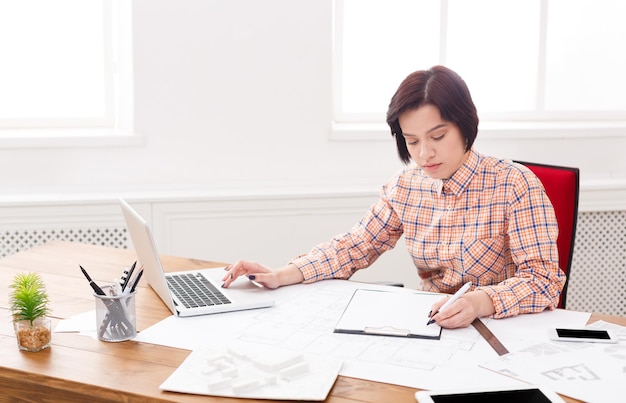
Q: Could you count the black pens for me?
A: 3